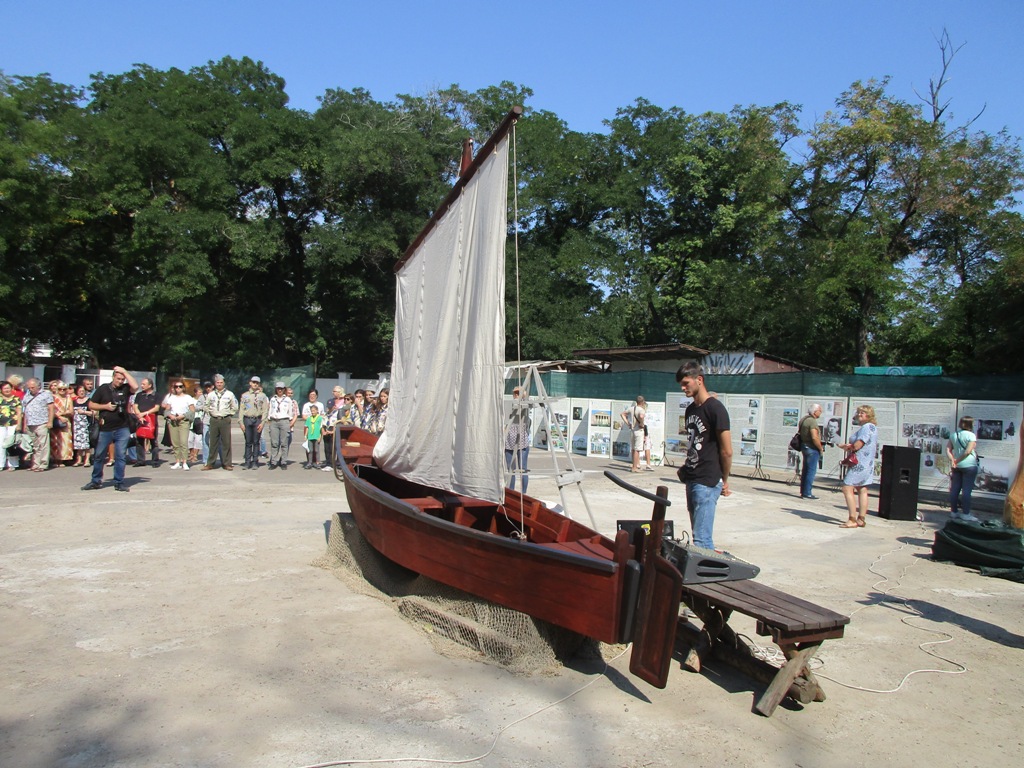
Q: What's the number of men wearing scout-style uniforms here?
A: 3